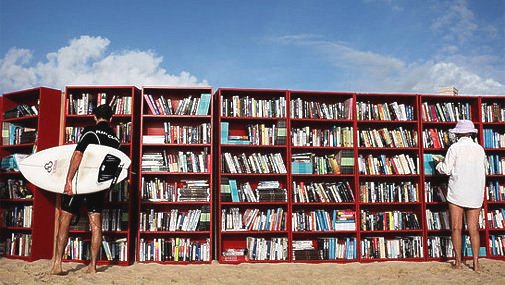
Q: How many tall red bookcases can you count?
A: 8